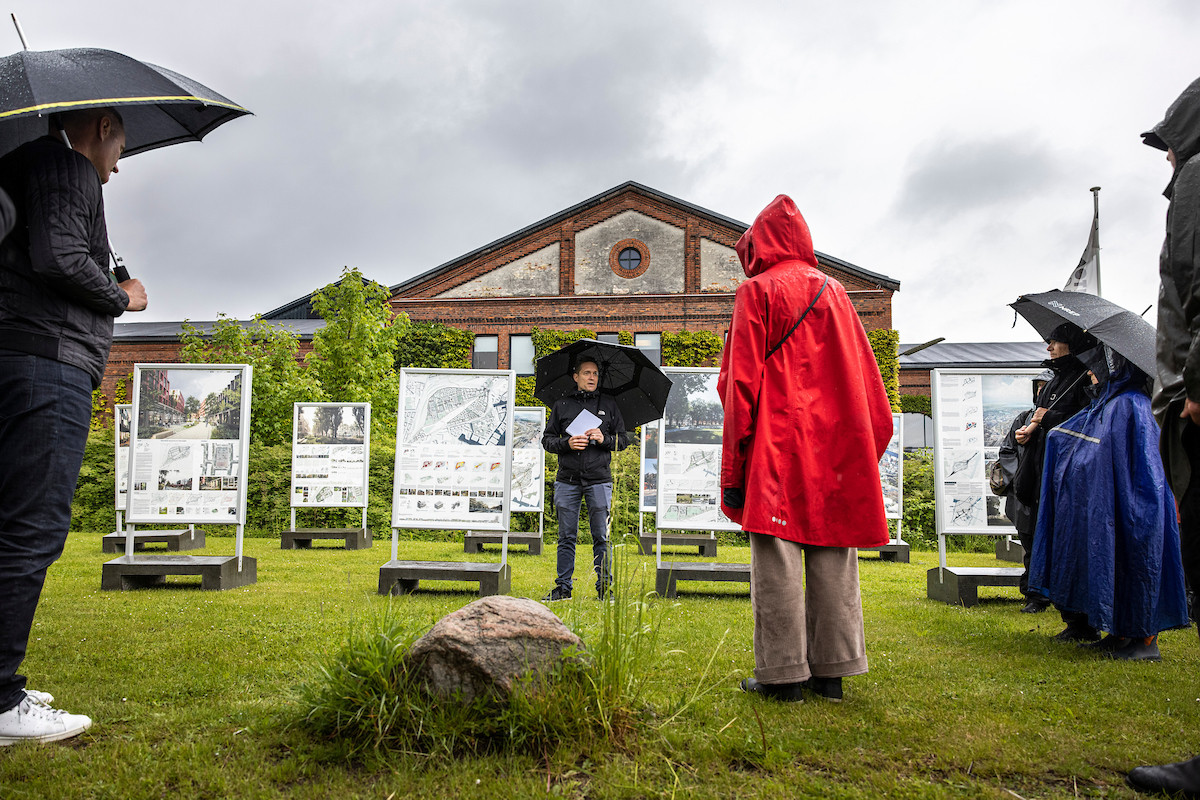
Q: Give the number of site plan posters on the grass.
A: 9